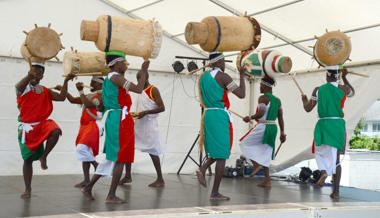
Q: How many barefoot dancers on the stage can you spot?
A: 7